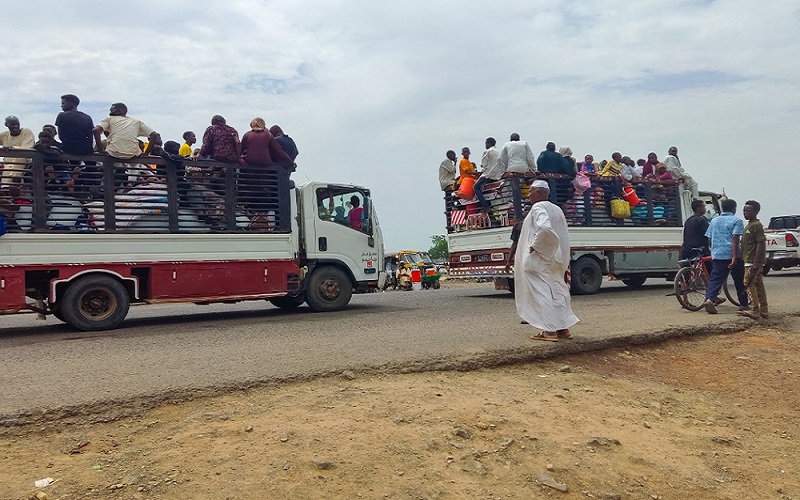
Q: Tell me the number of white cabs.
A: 2